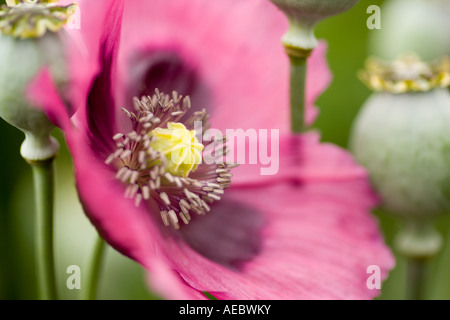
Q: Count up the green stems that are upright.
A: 4